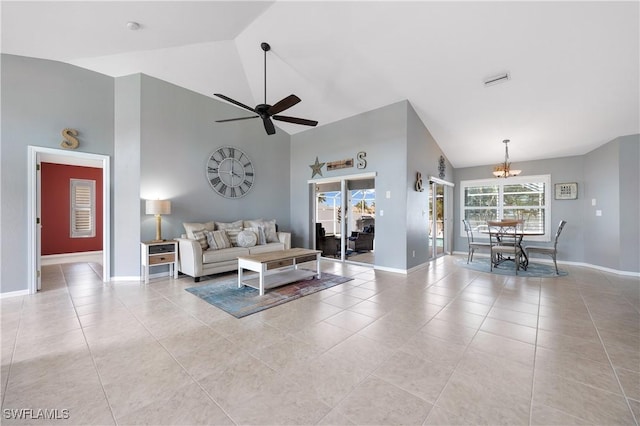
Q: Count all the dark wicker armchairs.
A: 2